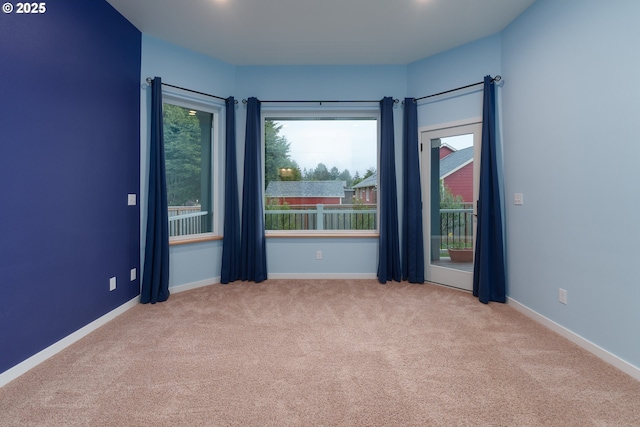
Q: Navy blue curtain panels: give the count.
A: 6